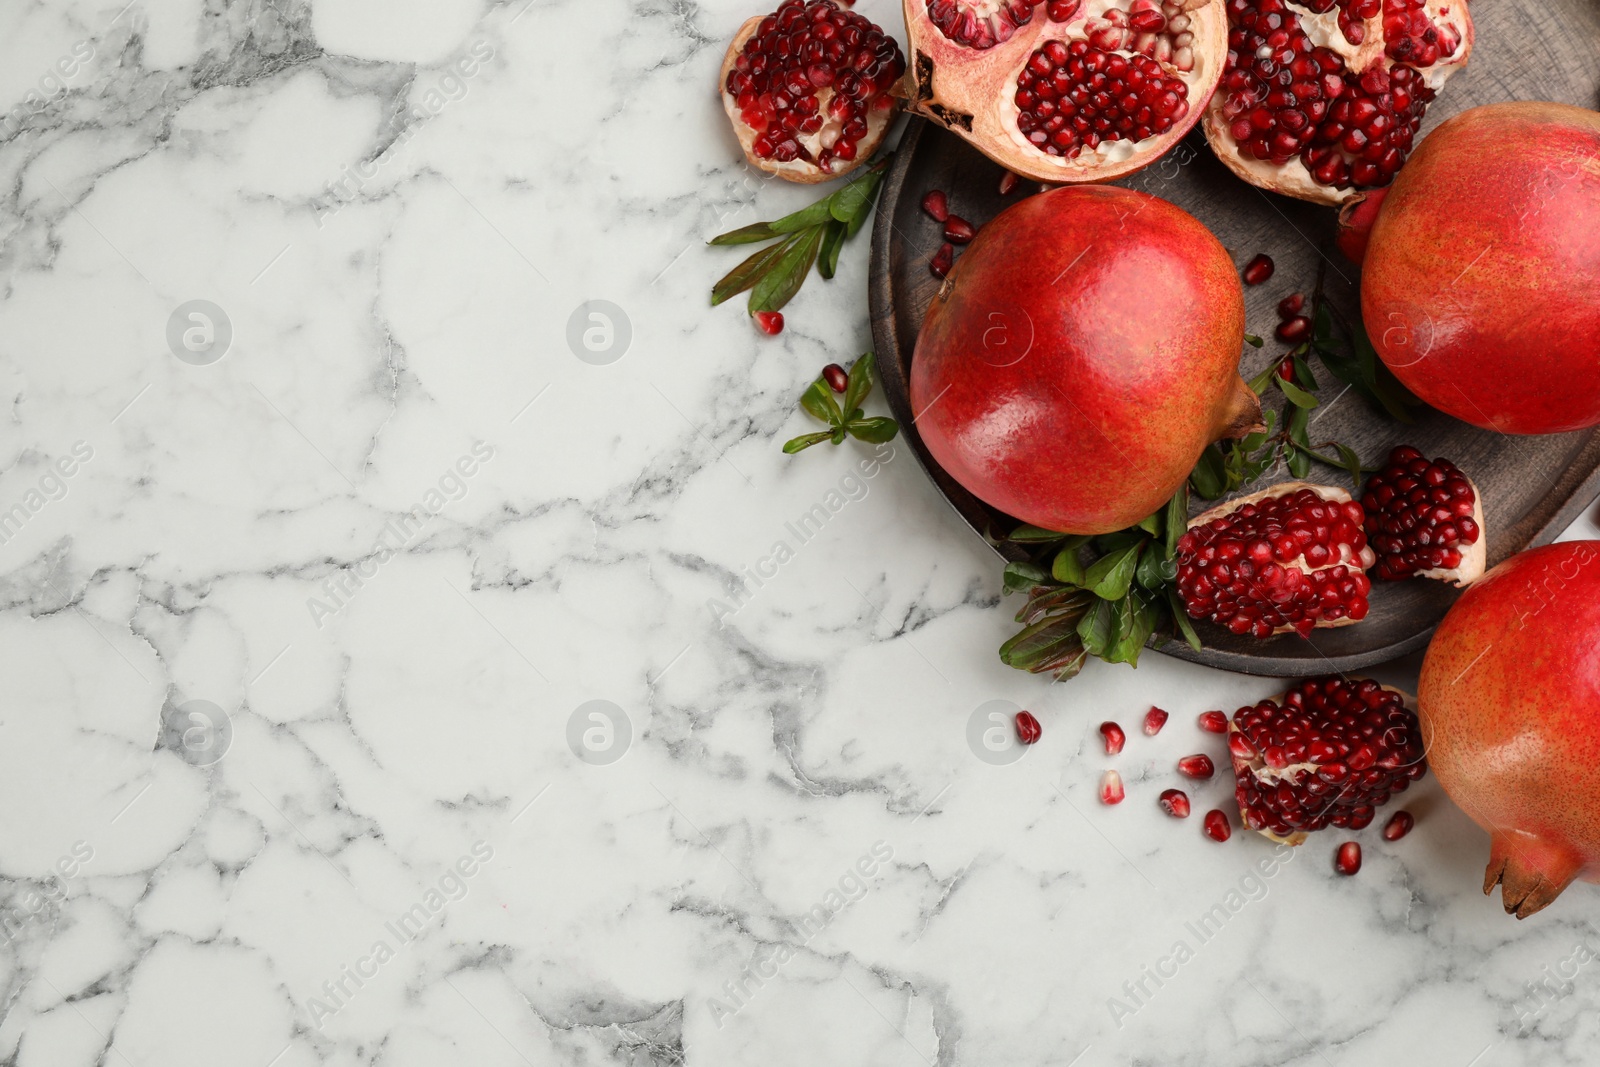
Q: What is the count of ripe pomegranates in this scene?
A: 3